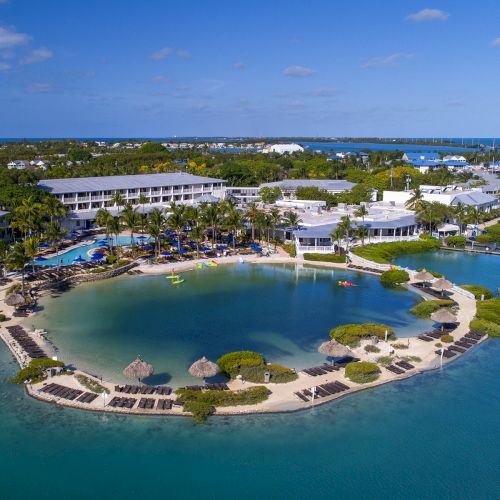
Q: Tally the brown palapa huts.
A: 7